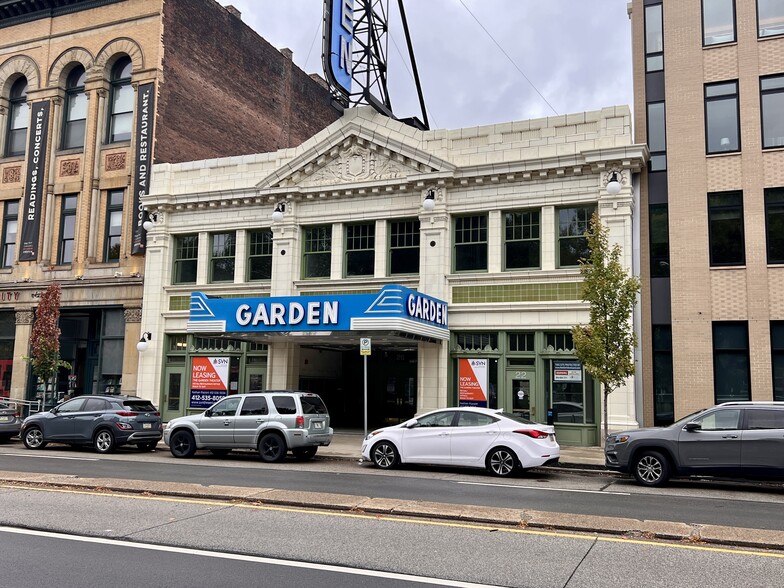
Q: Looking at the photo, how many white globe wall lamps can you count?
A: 5